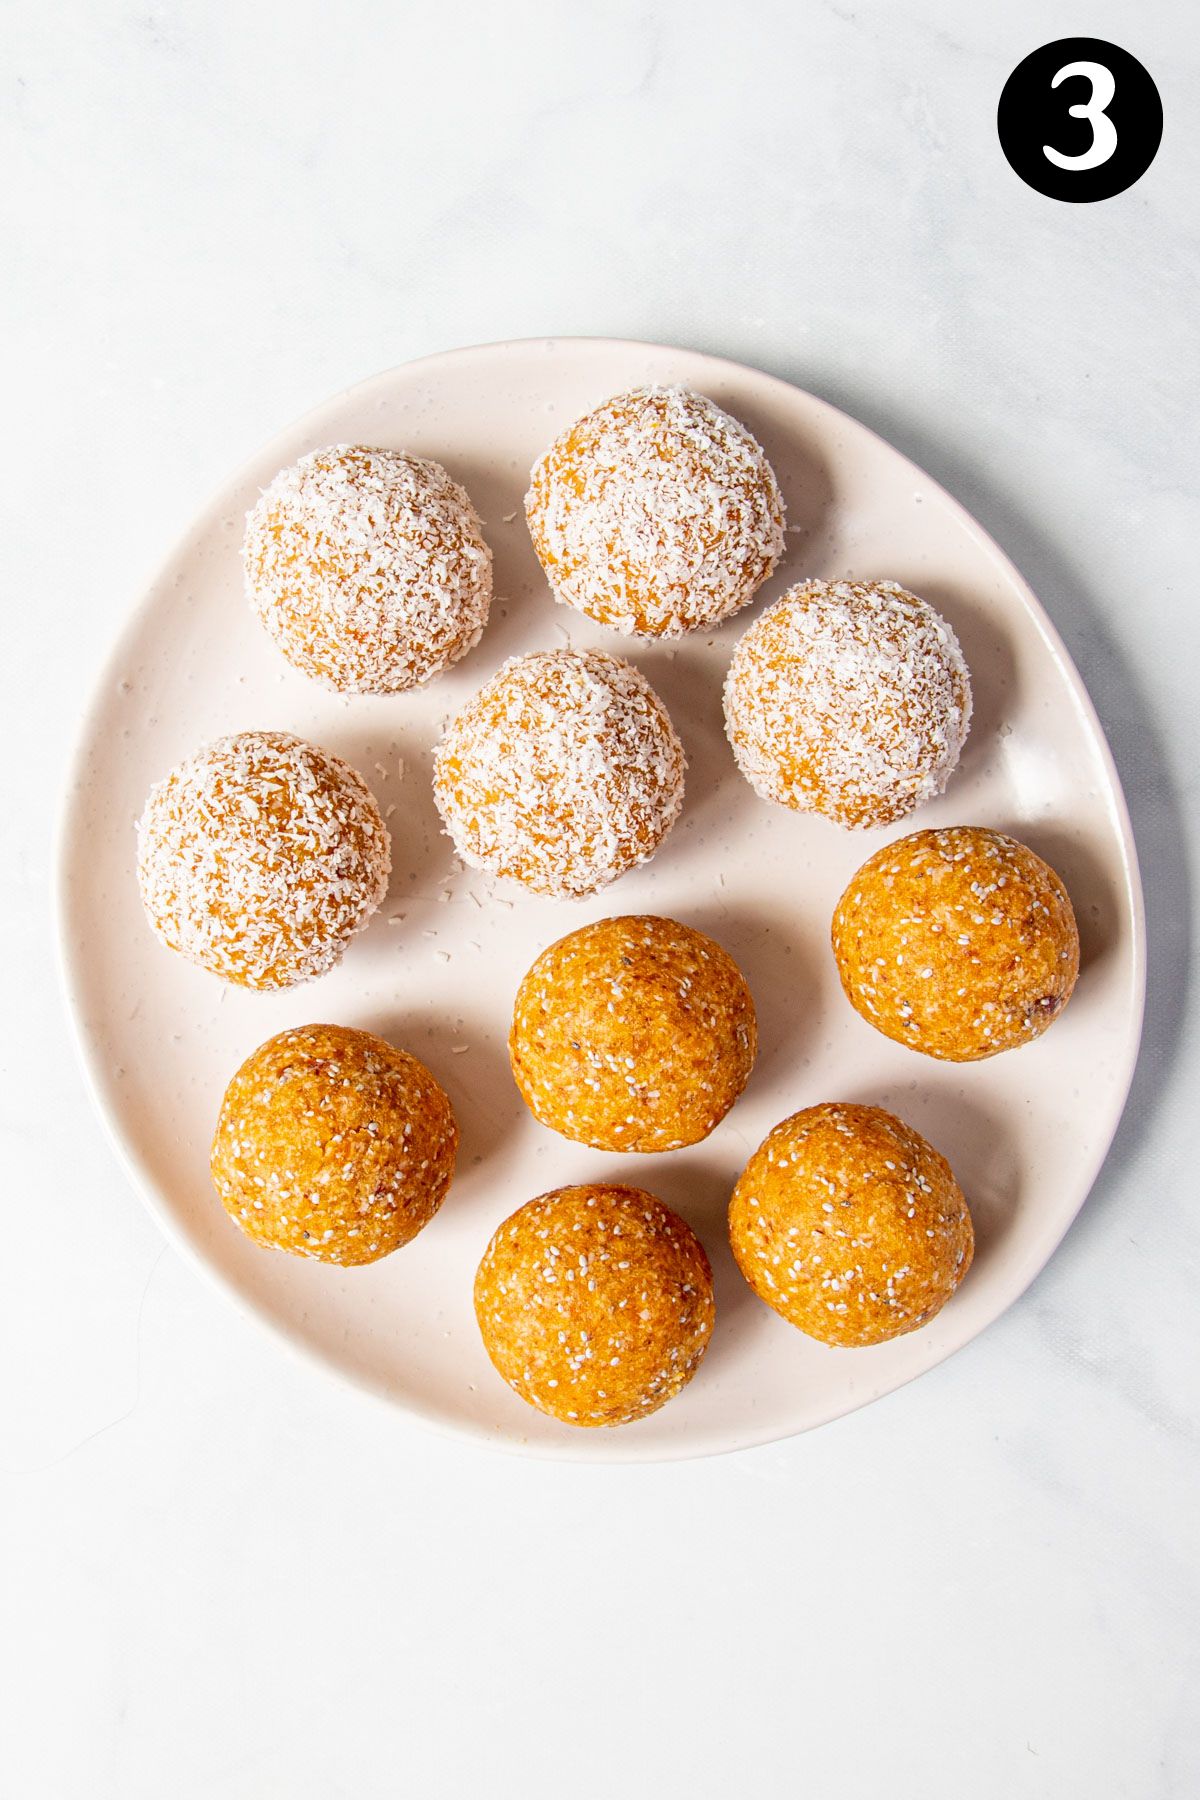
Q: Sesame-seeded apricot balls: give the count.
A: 5